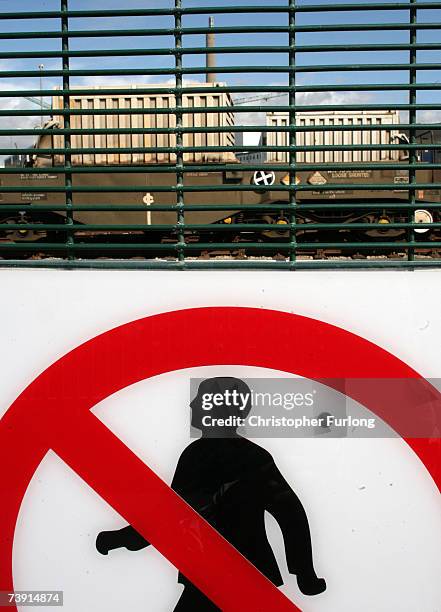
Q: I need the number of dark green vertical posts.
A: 4